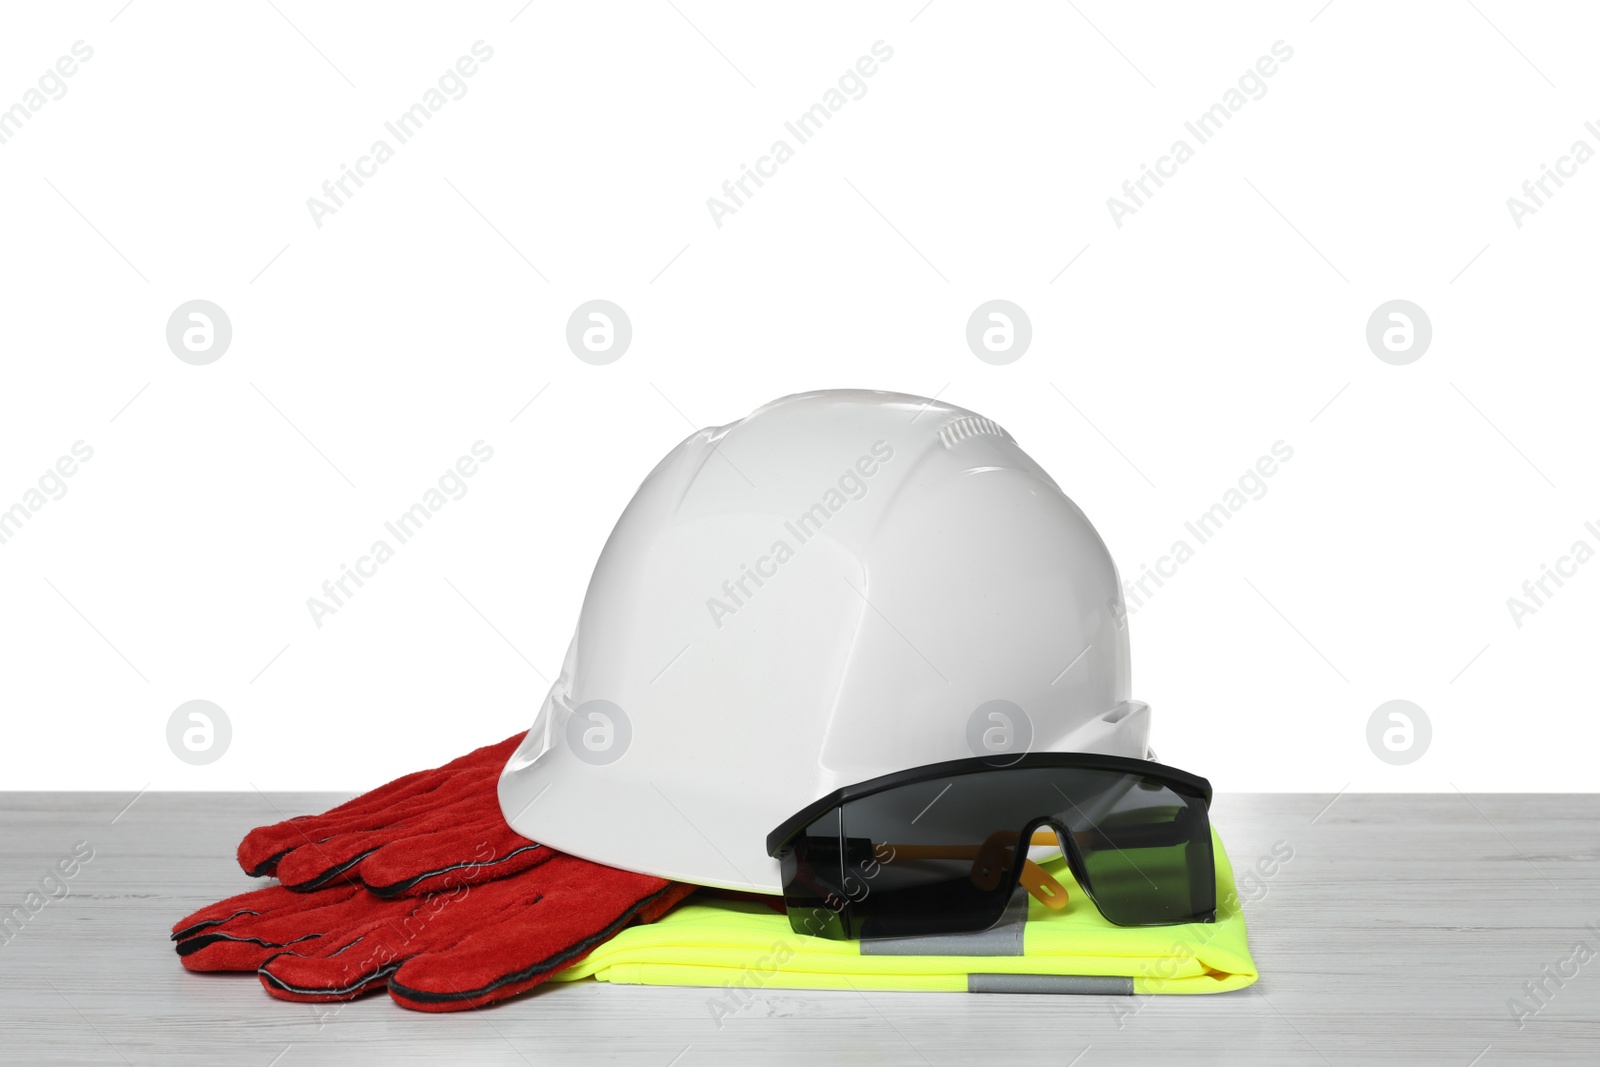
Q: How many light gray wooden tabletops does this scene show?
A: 1